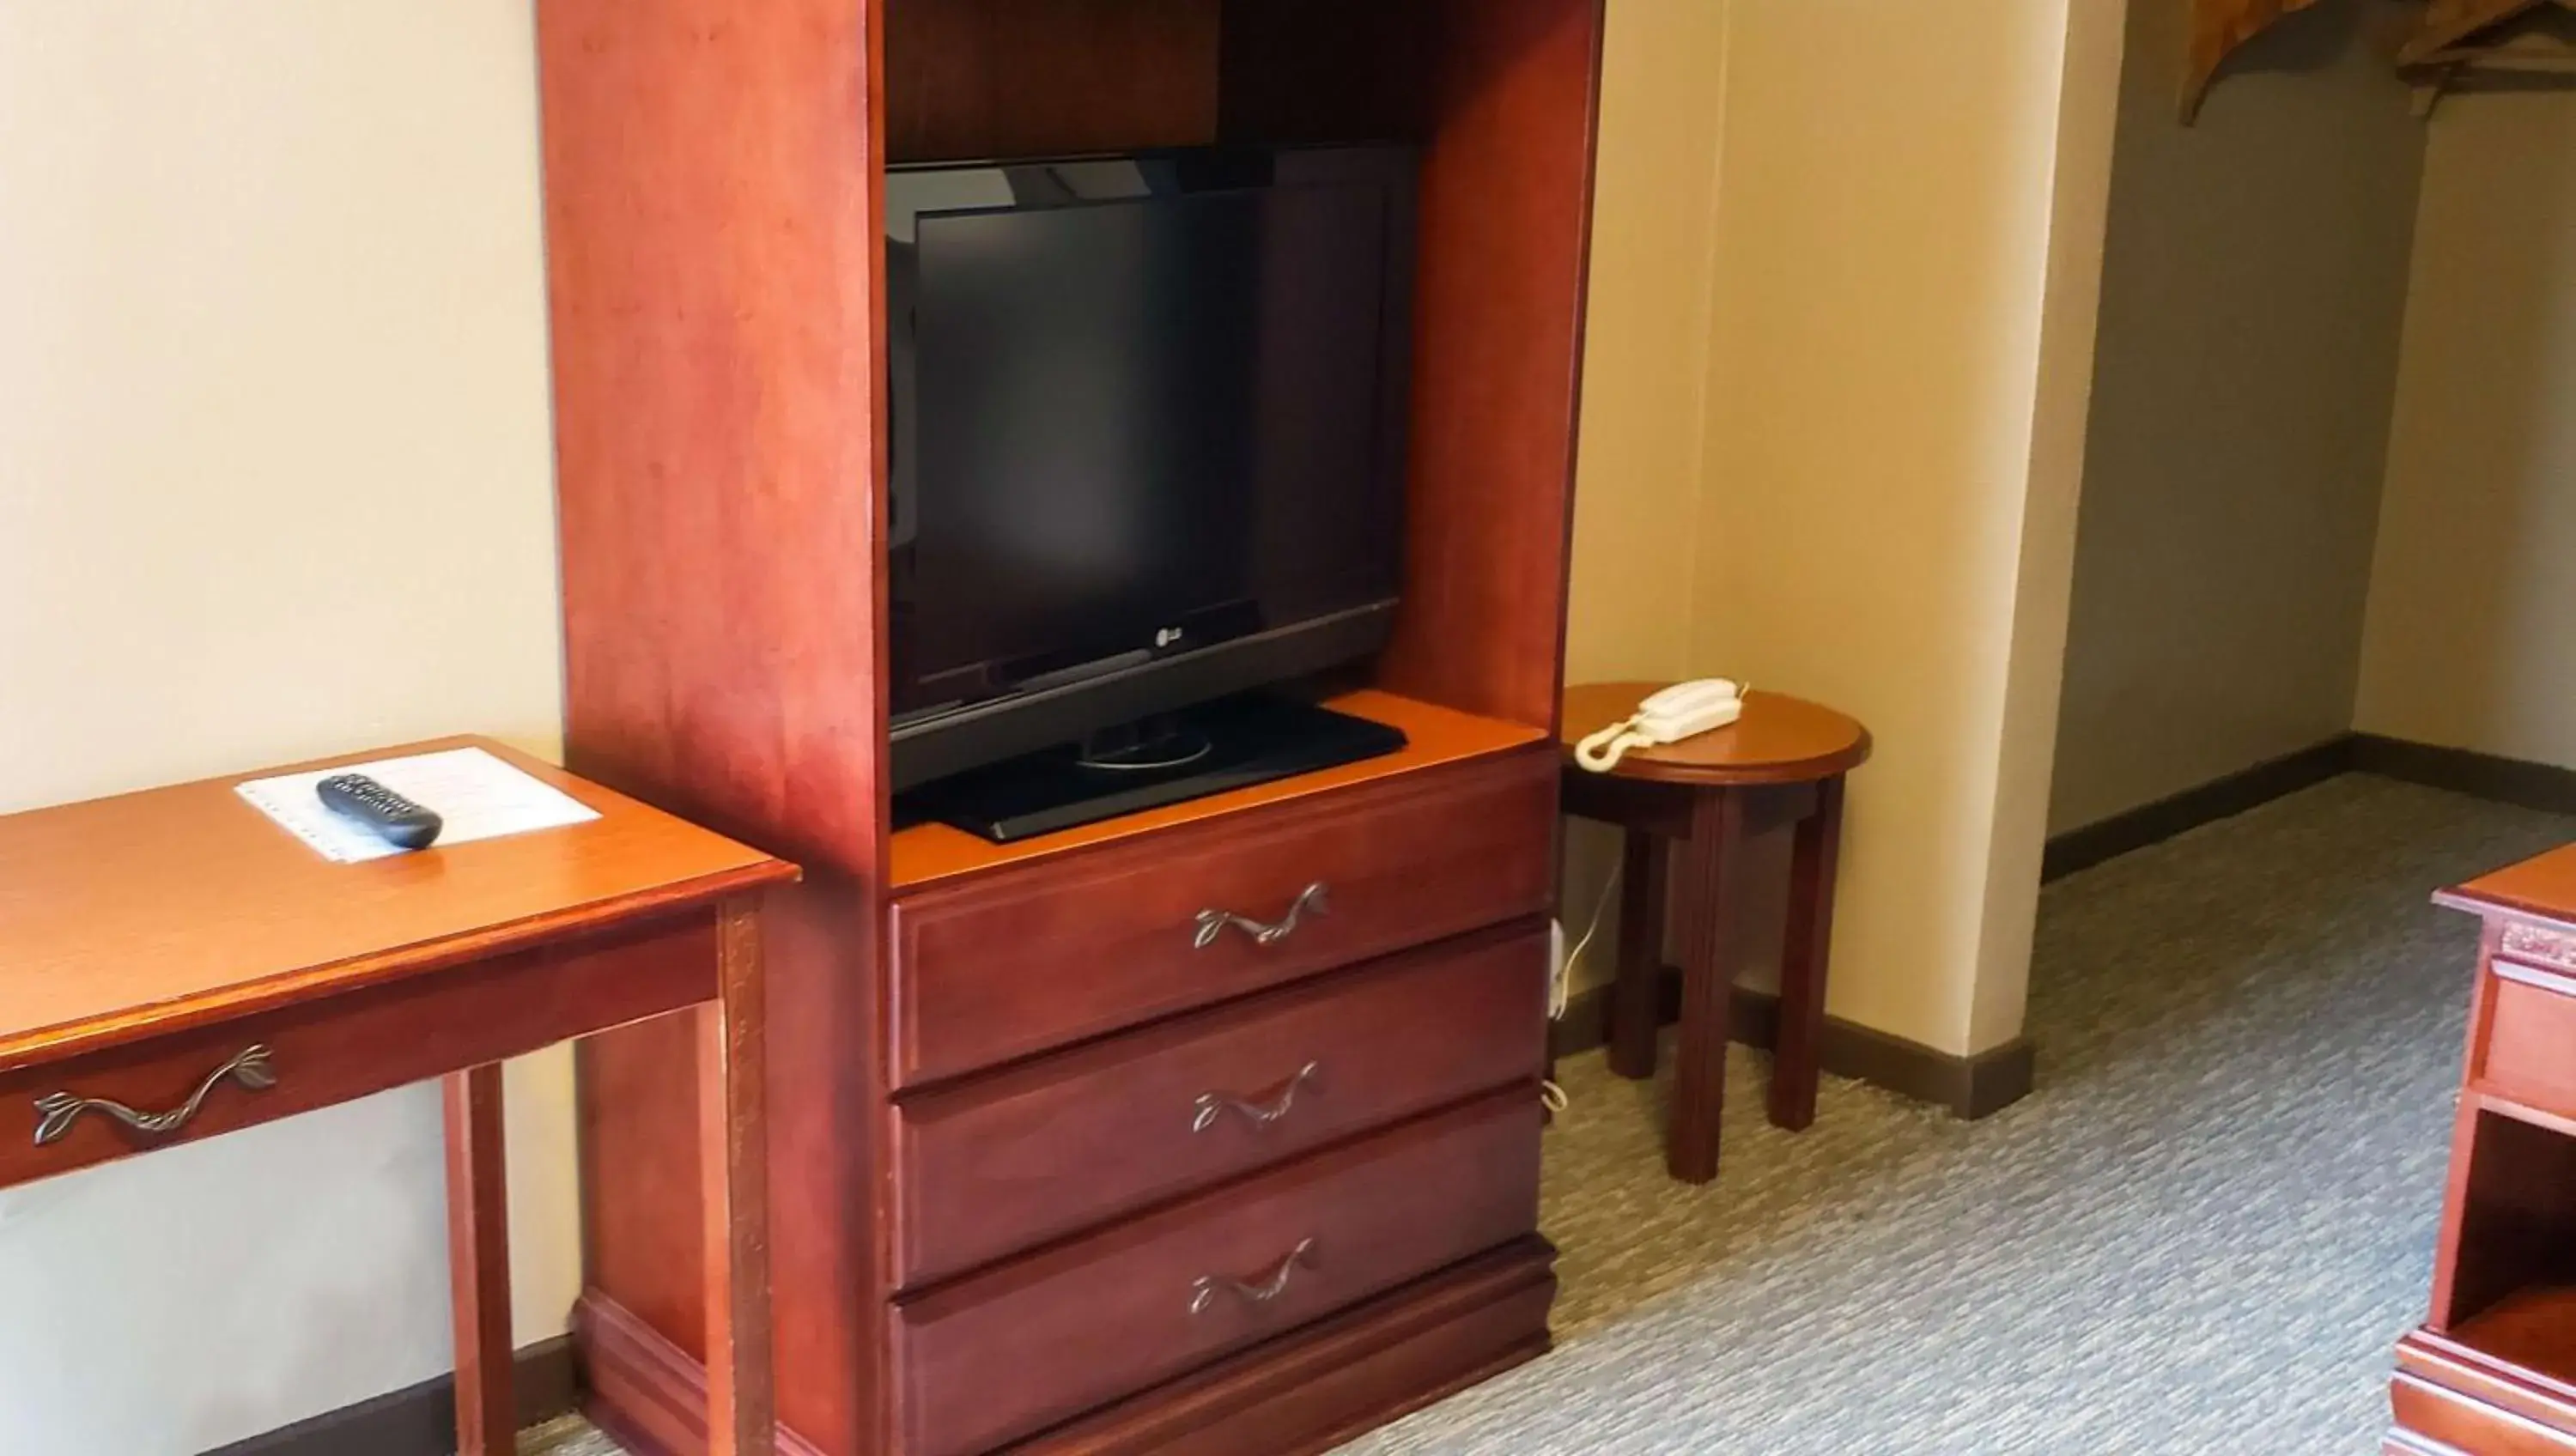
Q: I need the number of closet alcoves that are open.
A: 1